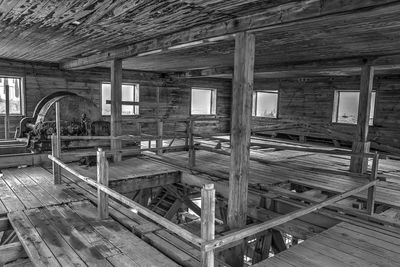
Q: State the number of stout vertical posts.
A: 3